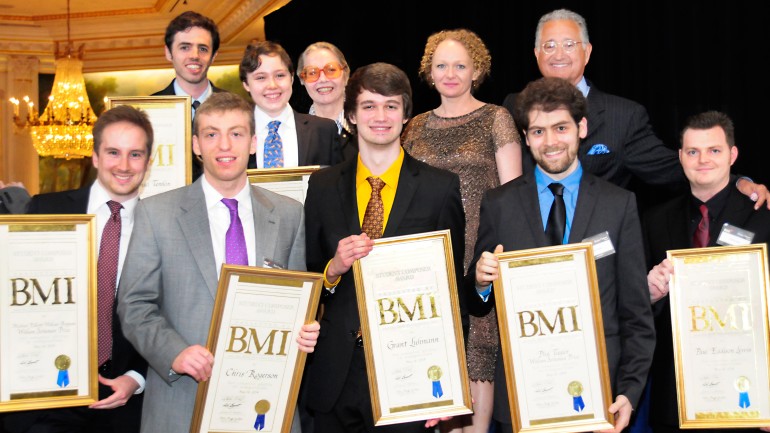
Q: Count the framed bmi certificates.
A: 7